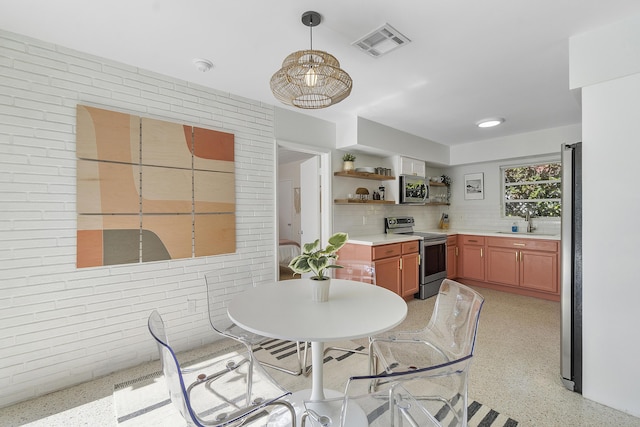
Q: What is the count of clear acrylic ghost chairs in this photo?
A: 5